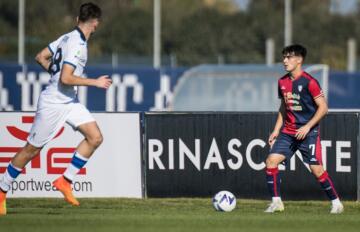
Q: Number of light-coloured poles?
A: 5